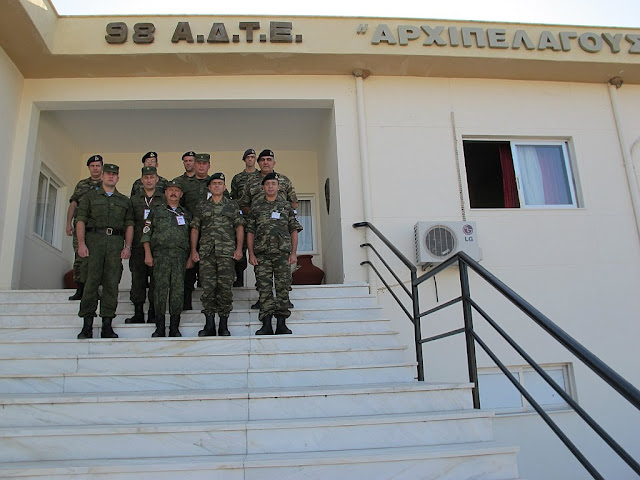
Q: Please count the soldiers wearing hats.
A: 11